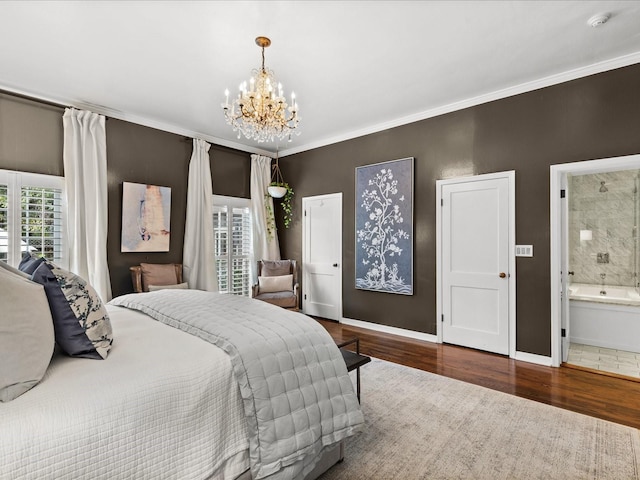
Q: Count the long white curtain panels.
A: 3